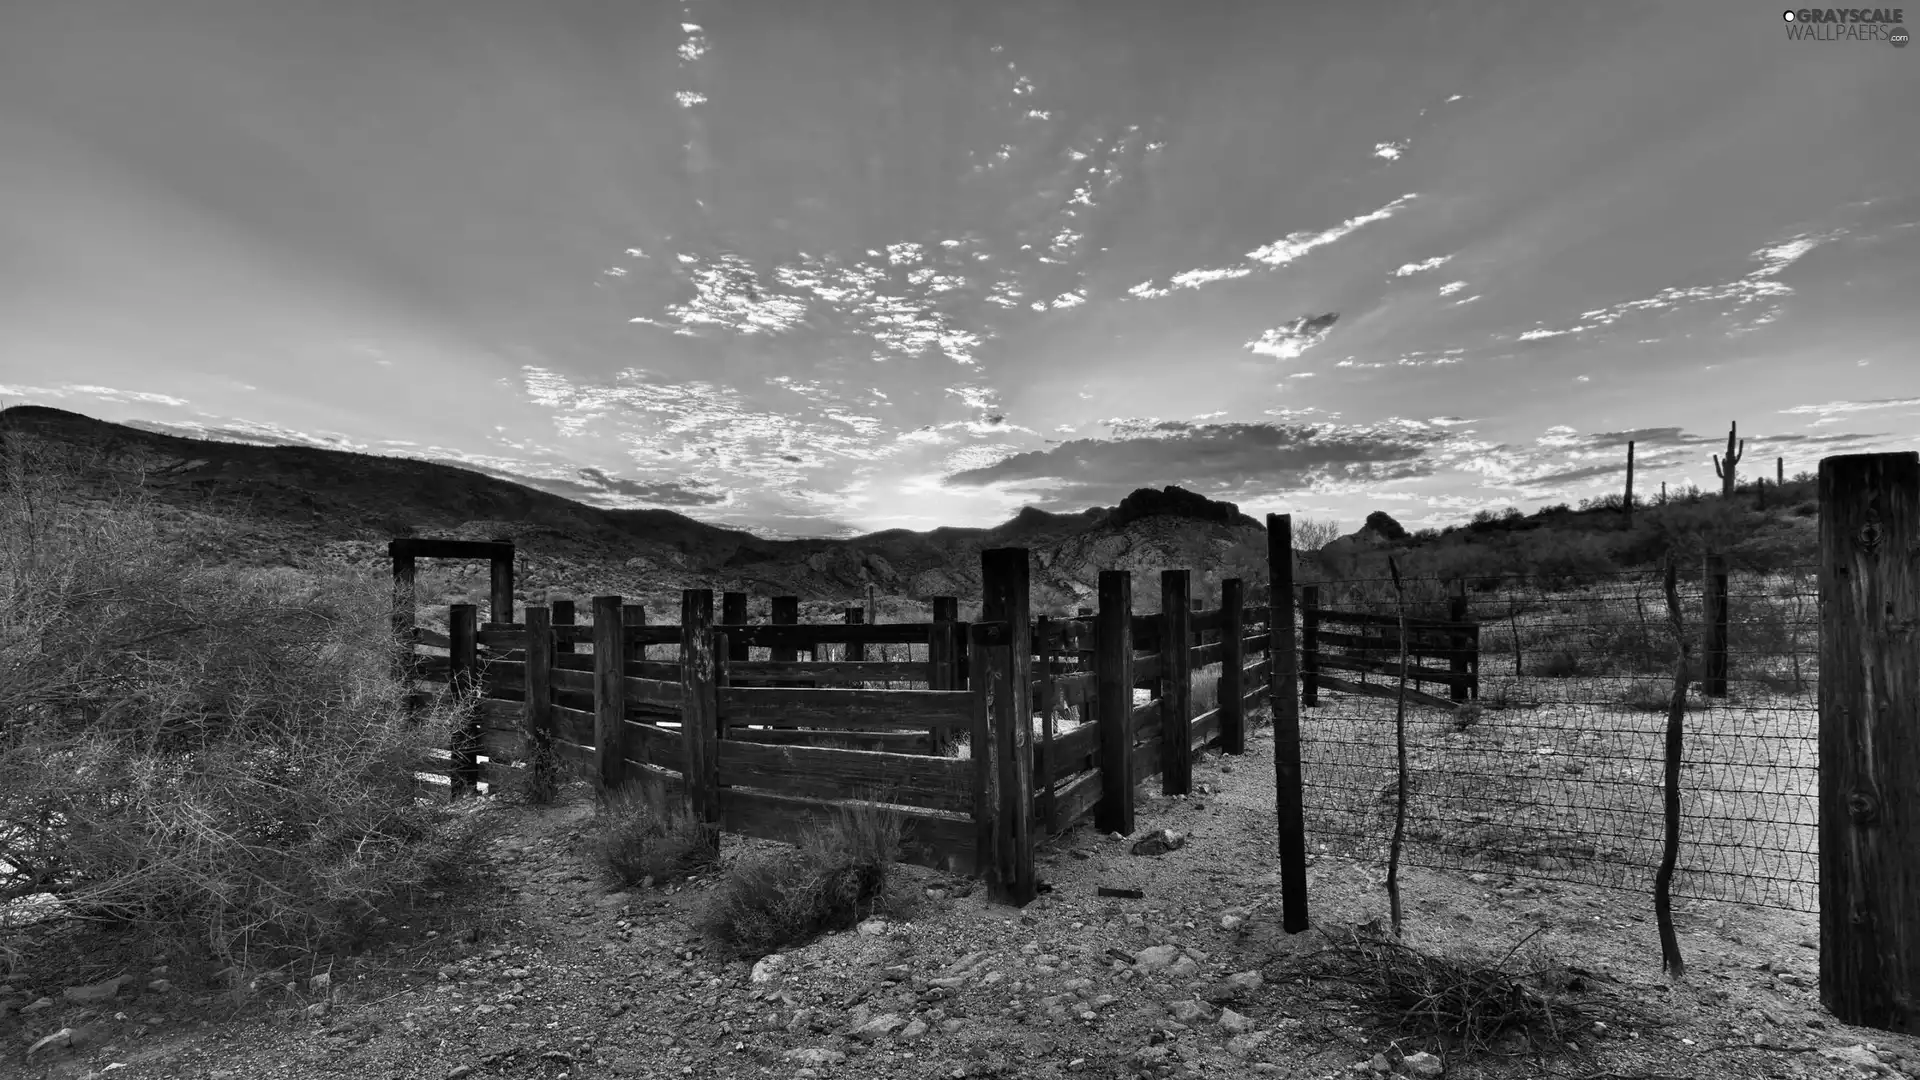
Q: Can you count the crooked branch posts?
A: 2